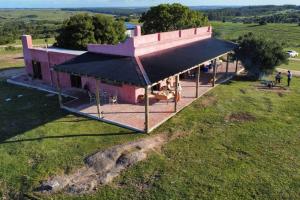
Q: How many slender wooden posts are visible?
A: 8